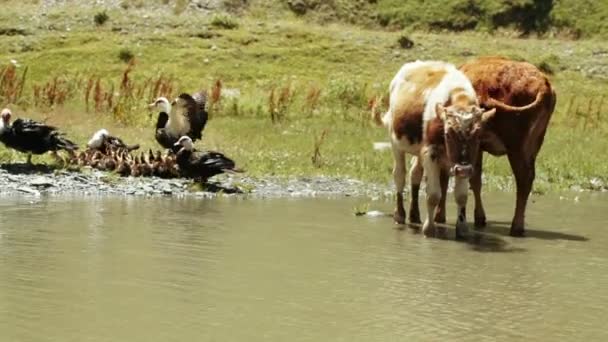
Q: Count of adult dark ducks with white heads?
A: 4